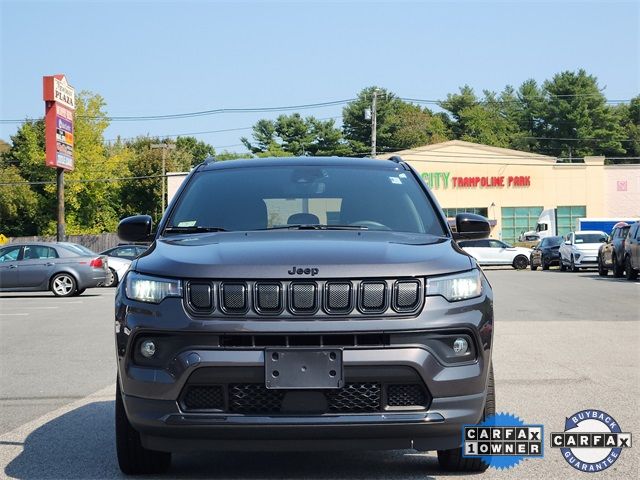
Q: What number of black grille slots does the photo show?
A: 7